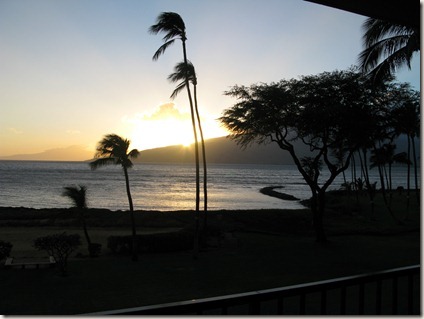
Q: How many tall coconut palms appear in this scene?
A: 2